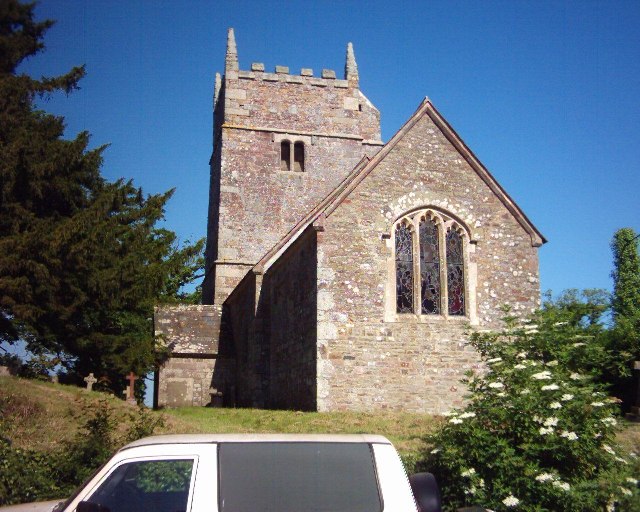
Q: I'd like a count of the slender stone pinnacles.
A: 3